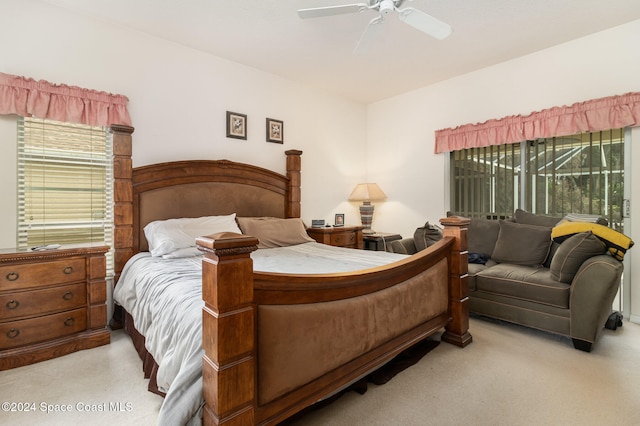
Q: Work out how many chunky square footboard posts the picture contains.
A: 2